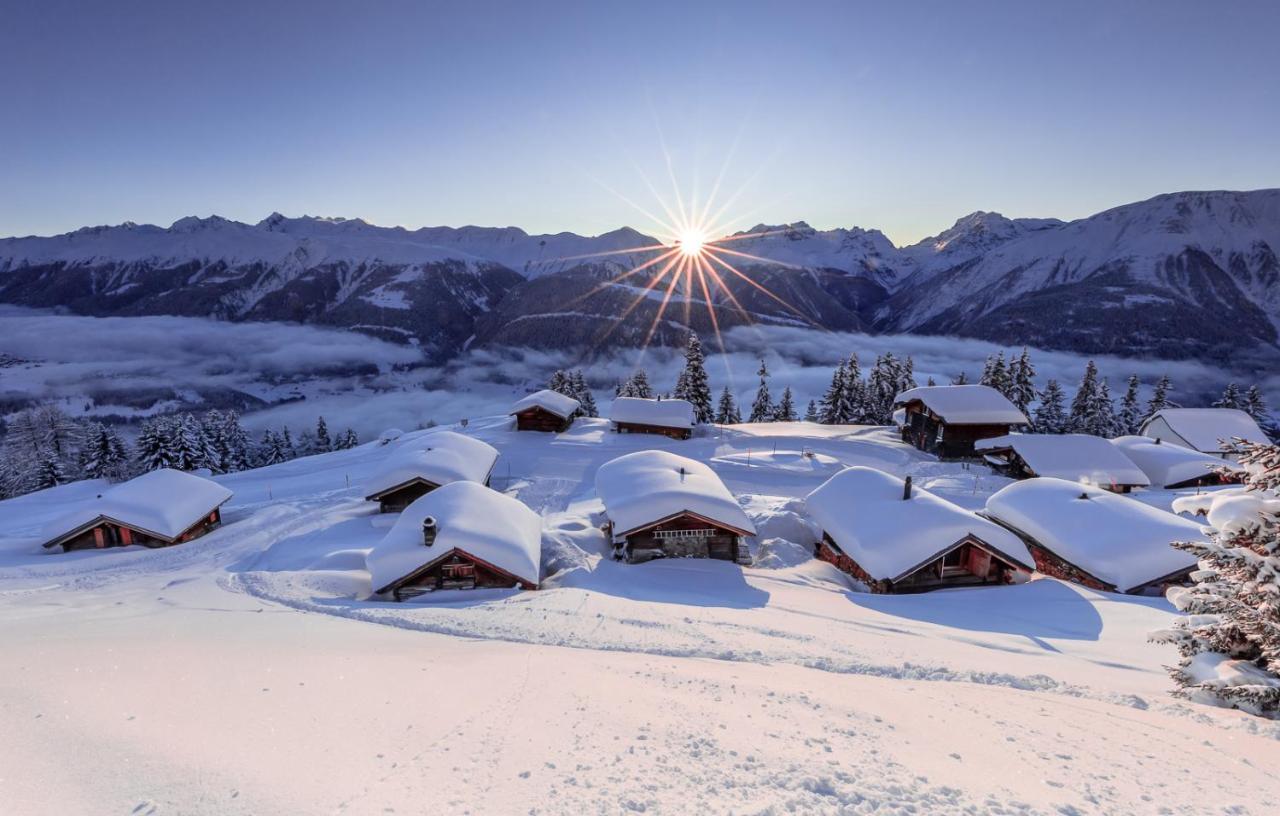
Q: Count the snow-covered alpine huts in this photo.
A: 12